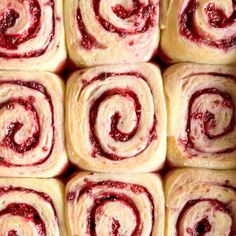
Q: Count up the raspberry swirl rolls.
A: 9